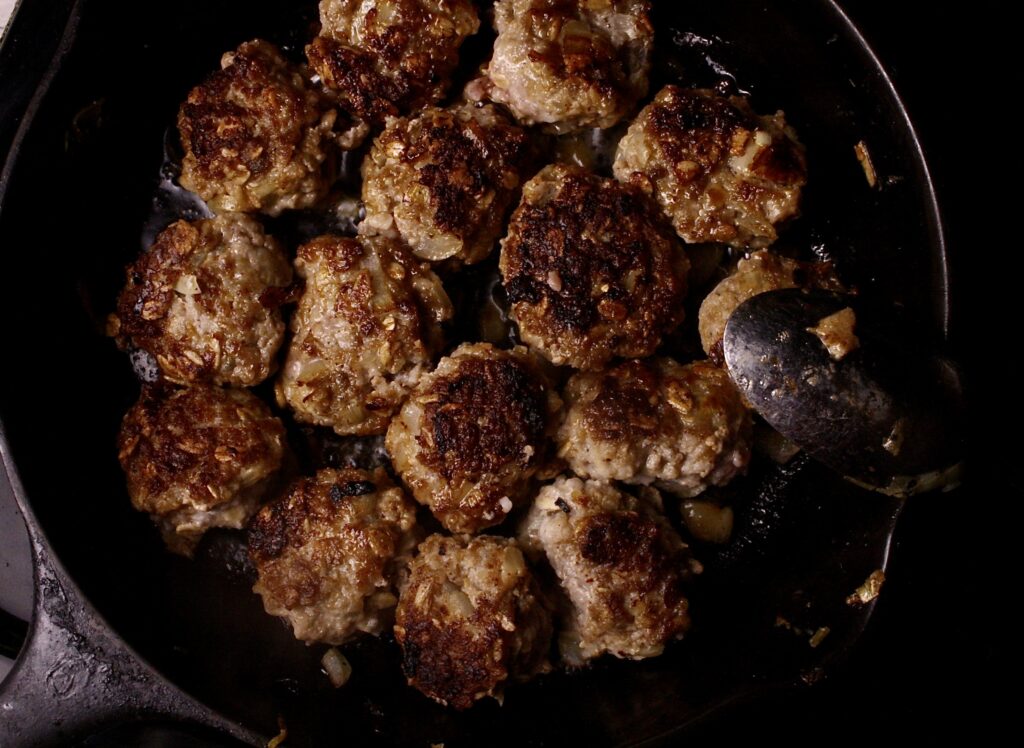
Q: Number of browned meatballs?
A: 15